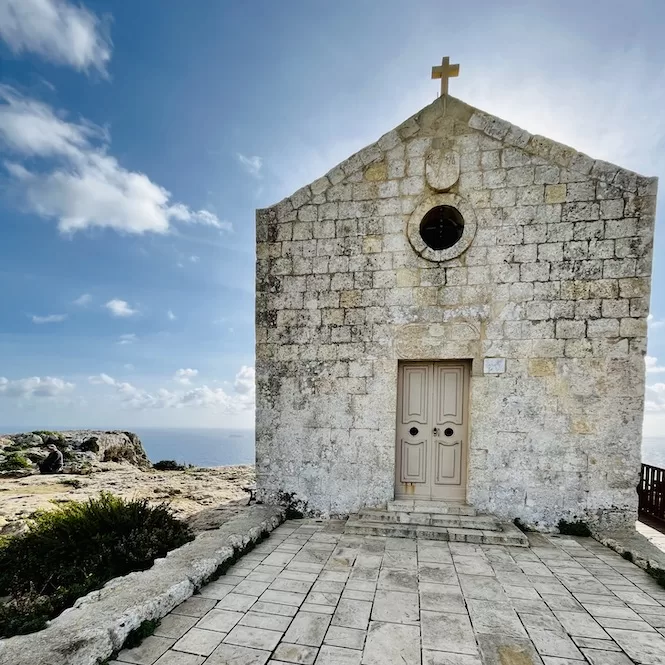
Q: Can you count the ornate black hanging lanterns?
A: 0